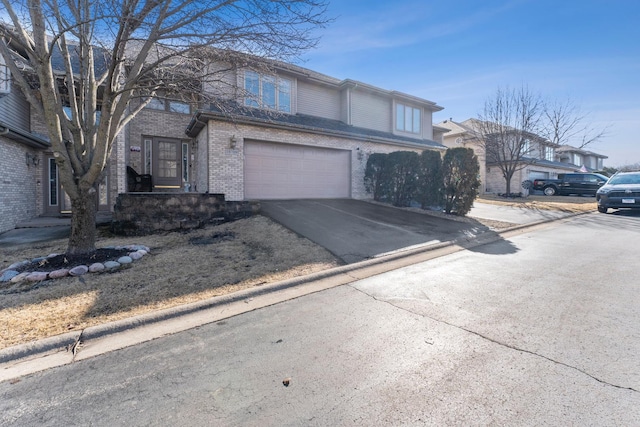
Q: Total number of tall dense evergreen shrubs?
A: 4